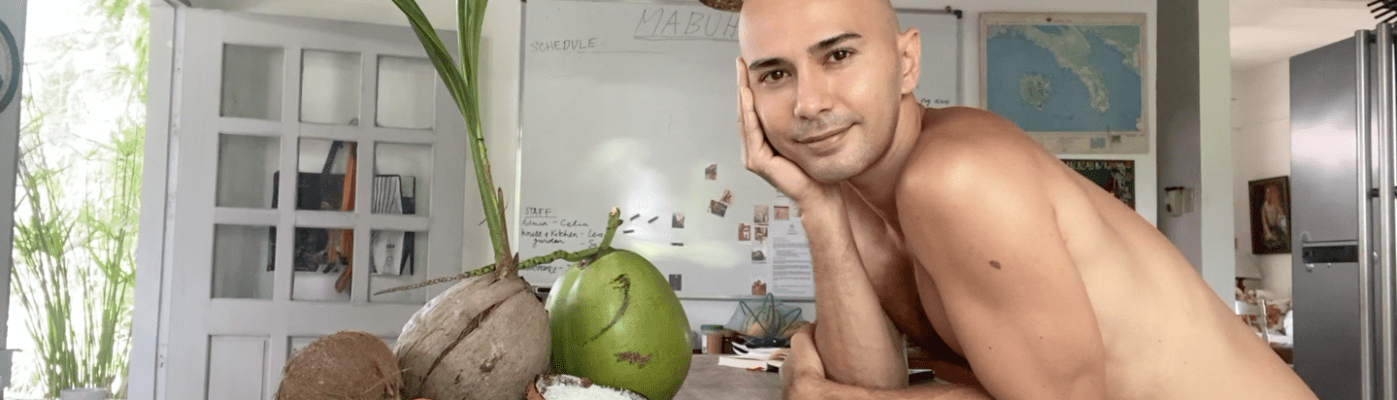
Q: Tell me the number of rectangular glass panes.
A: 9